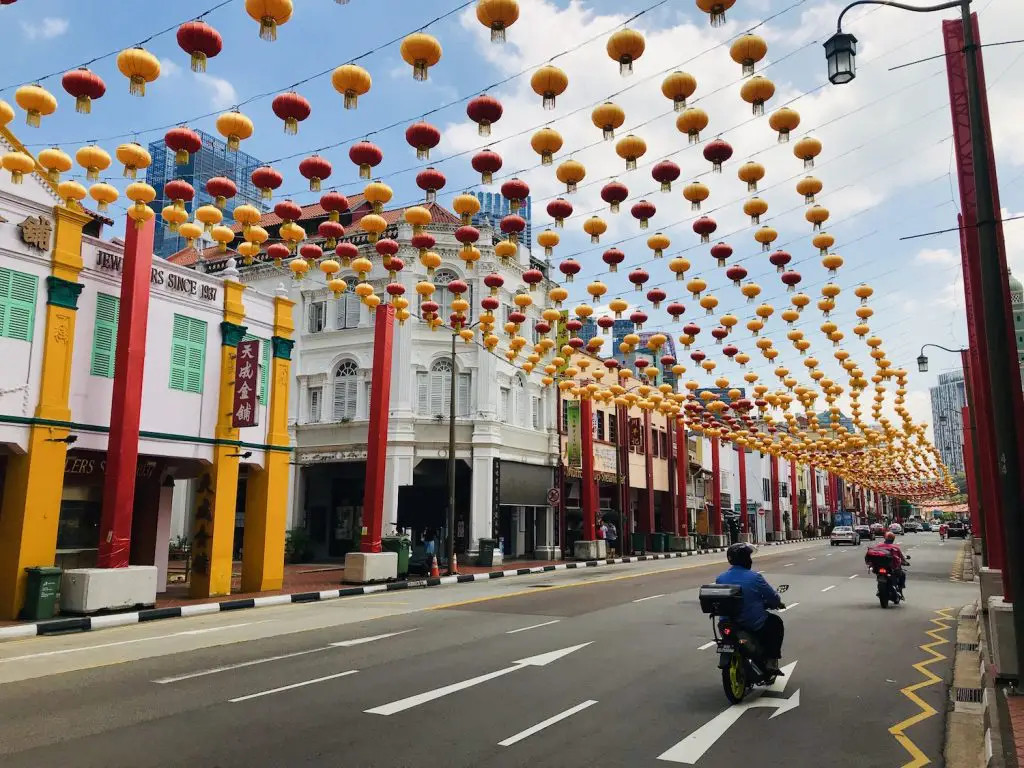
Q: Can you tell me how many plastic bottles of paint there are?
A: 0